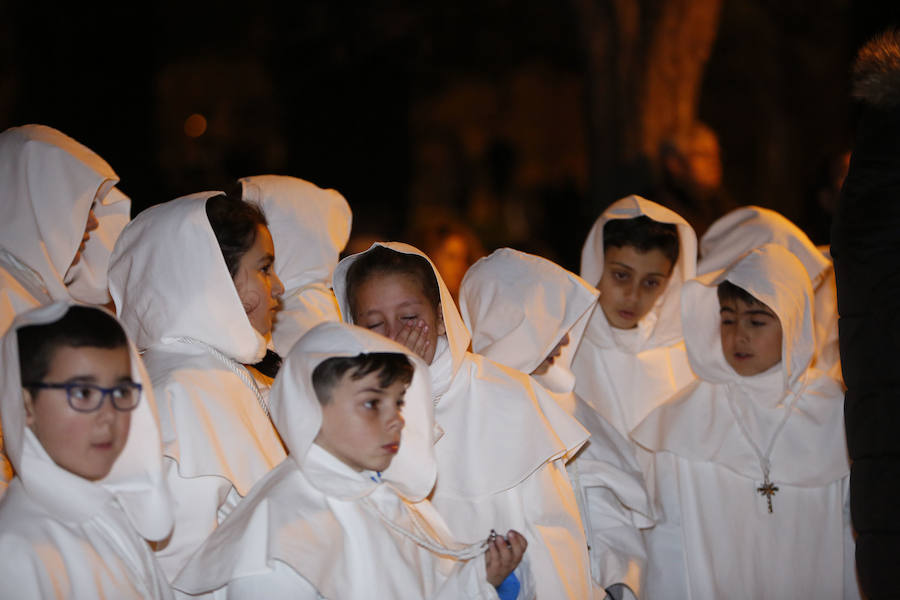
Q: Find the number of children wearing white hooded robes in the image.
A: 10